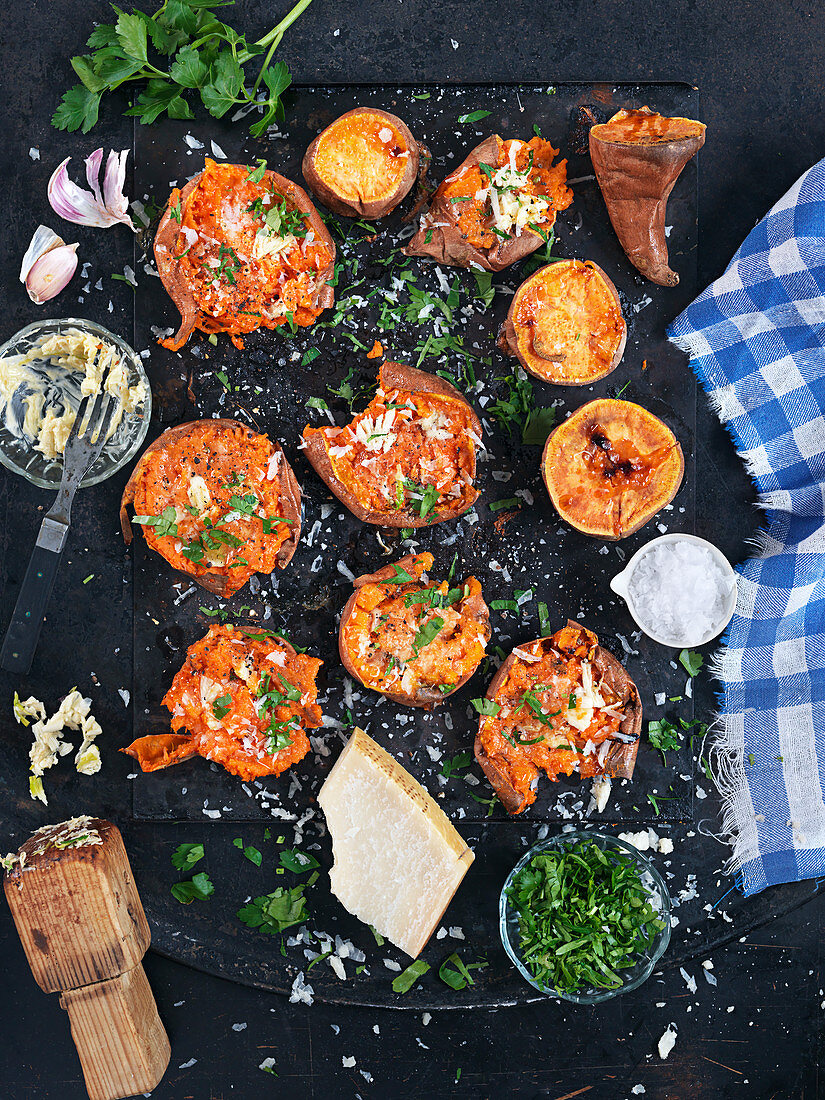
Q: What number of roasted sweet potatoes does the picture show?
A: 11